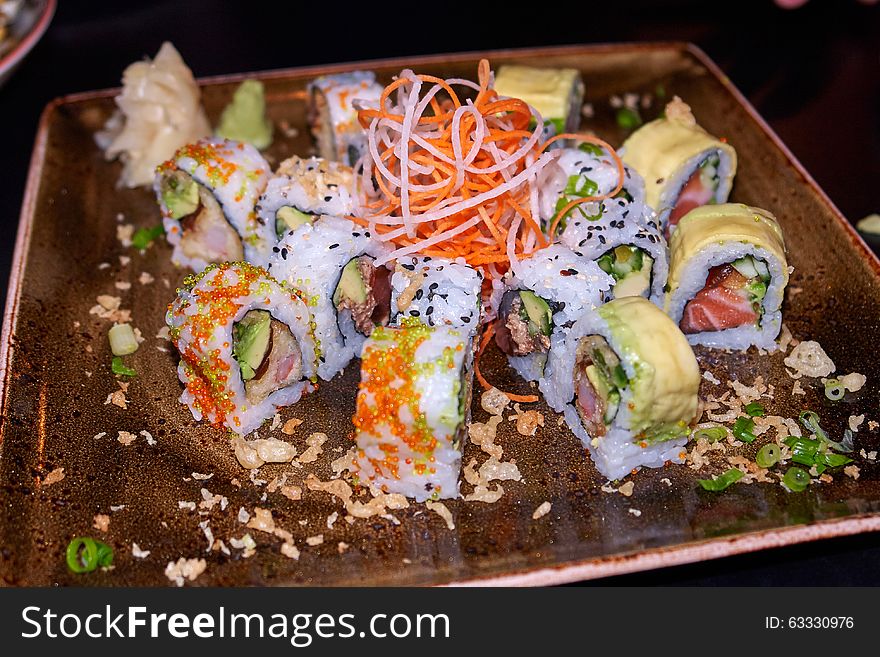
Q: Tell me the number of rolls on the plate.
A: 14